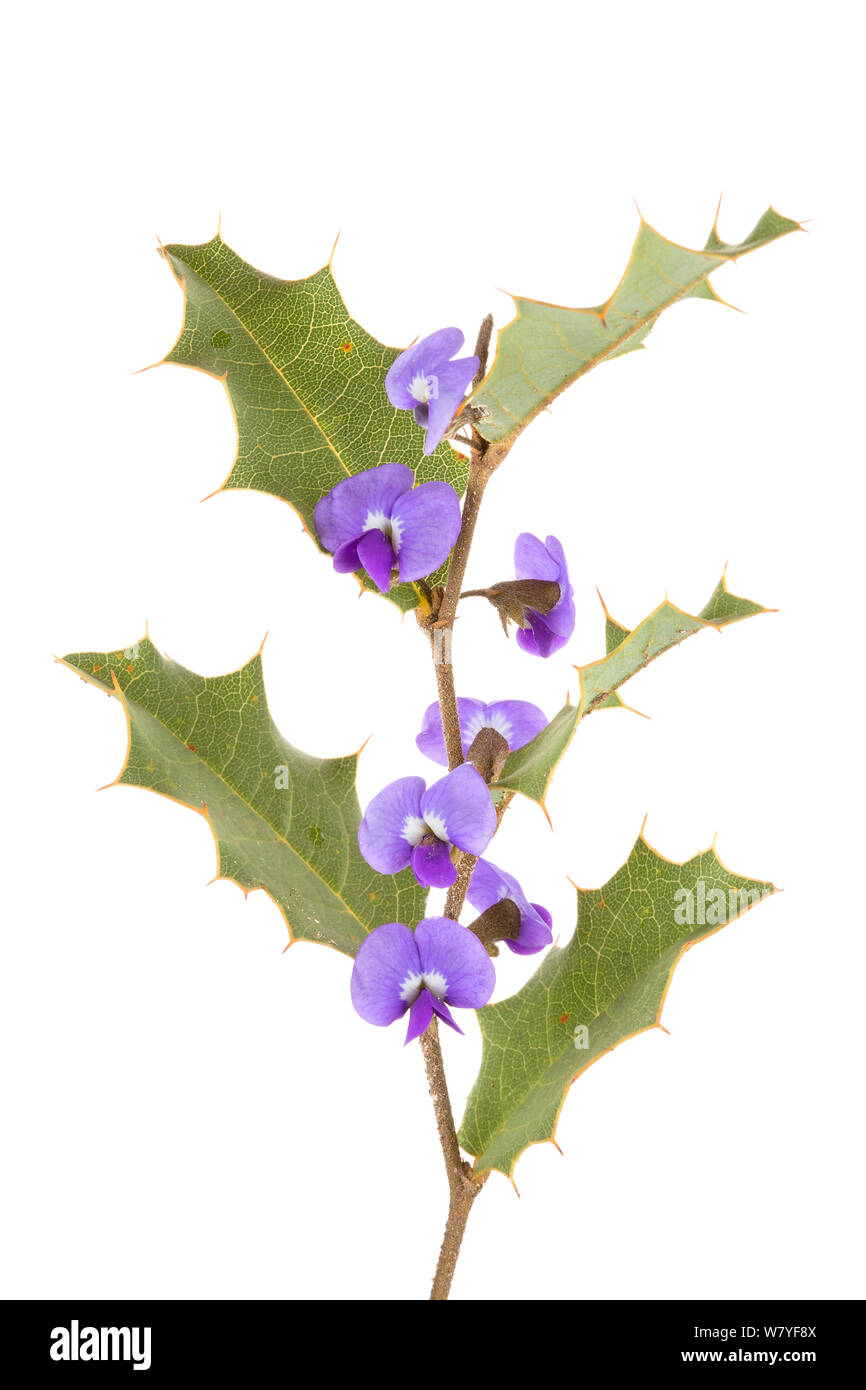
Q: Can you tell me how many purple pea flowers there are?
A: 7